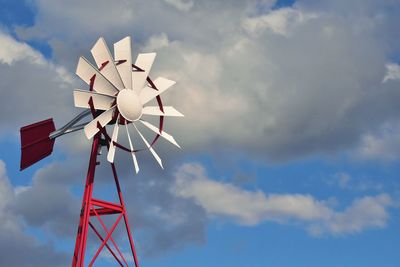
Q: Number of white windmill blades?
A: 12